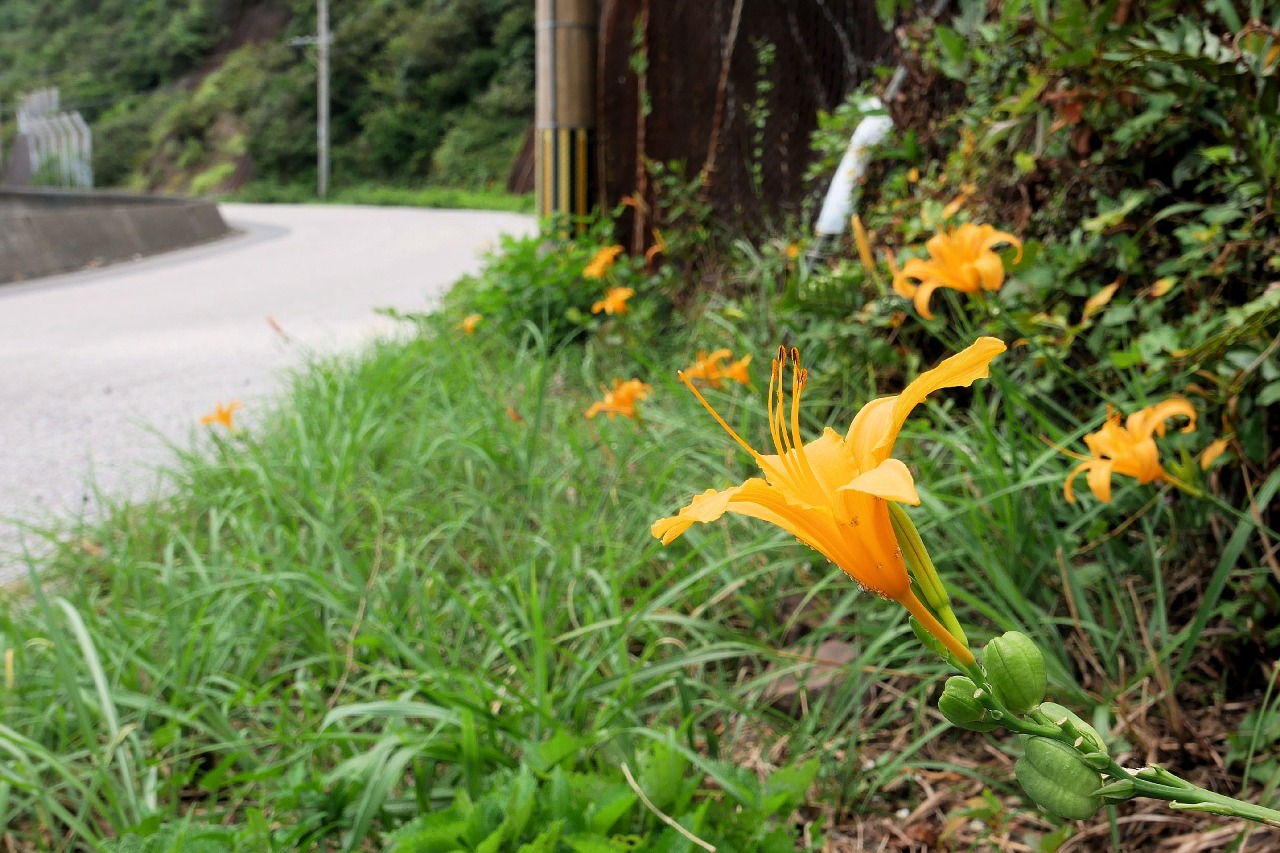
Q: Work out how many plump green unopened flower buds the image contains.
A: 4